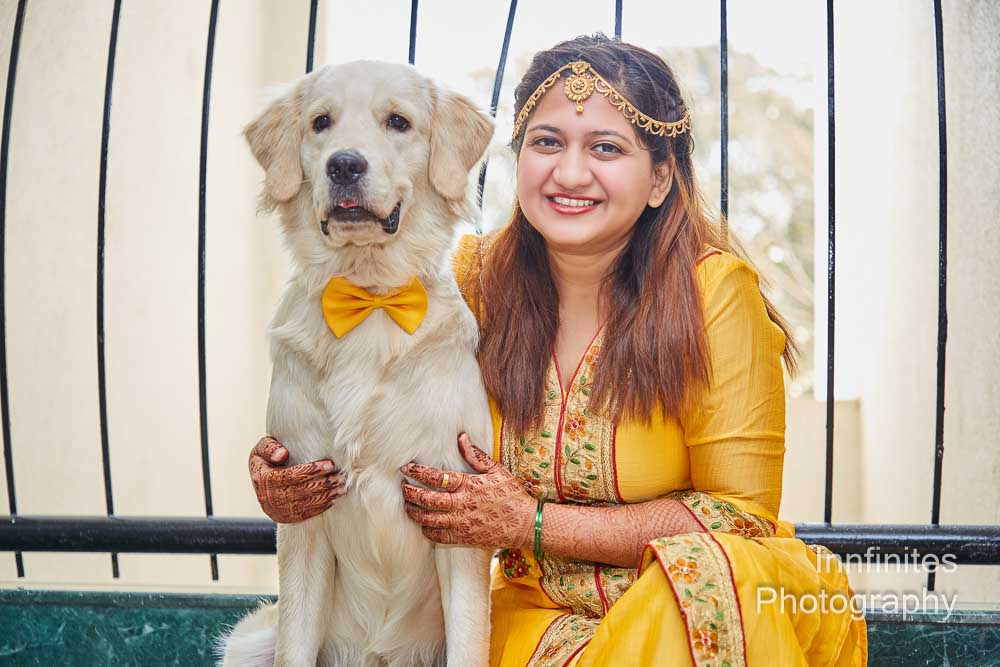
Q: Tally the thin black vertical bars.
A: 10